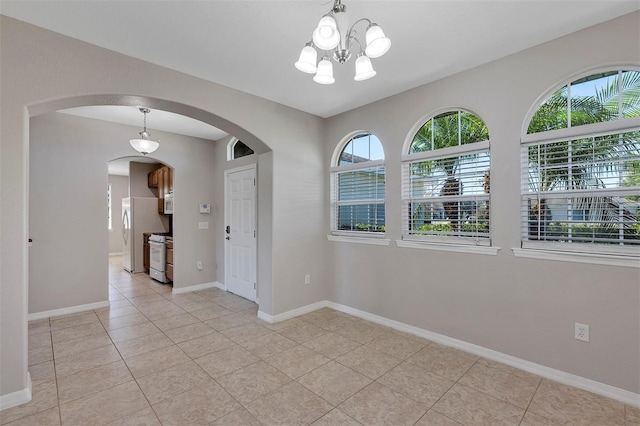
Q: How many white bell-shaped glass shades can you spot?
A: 5